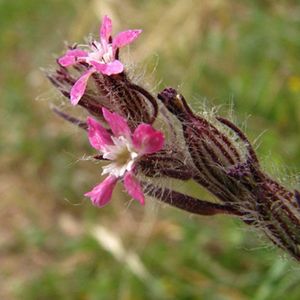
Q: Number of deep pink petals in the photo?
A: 10